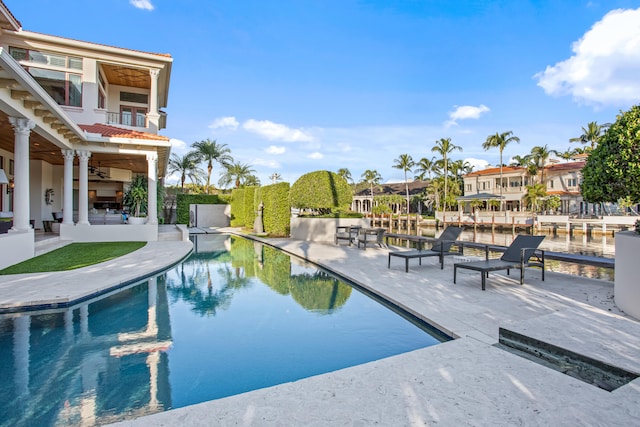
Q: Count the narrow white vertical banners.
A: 0